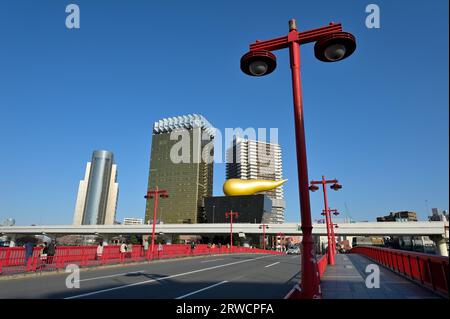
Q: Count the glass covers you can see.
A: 2